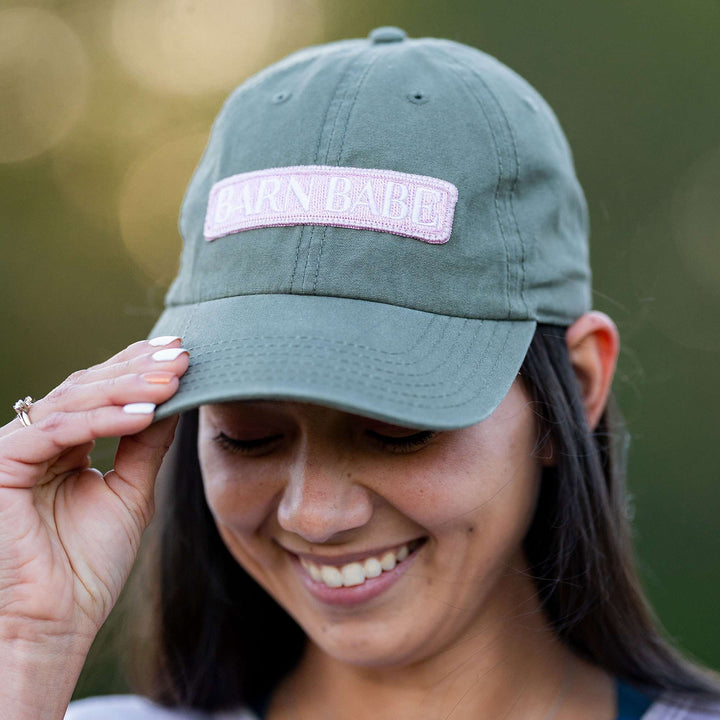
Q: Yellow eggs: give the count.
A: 0